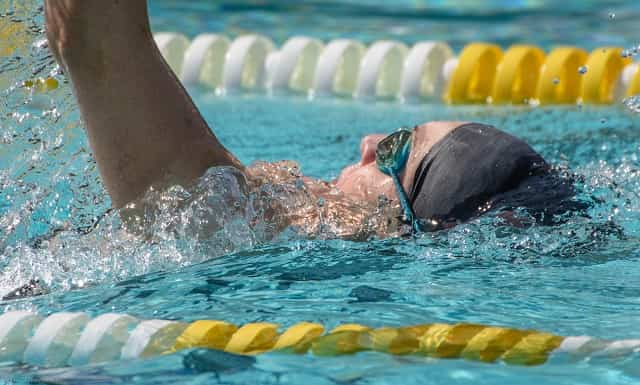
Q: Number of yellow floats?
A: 13